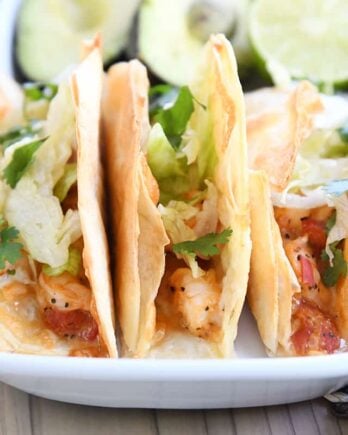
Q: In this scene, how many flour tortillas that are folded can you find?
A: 3